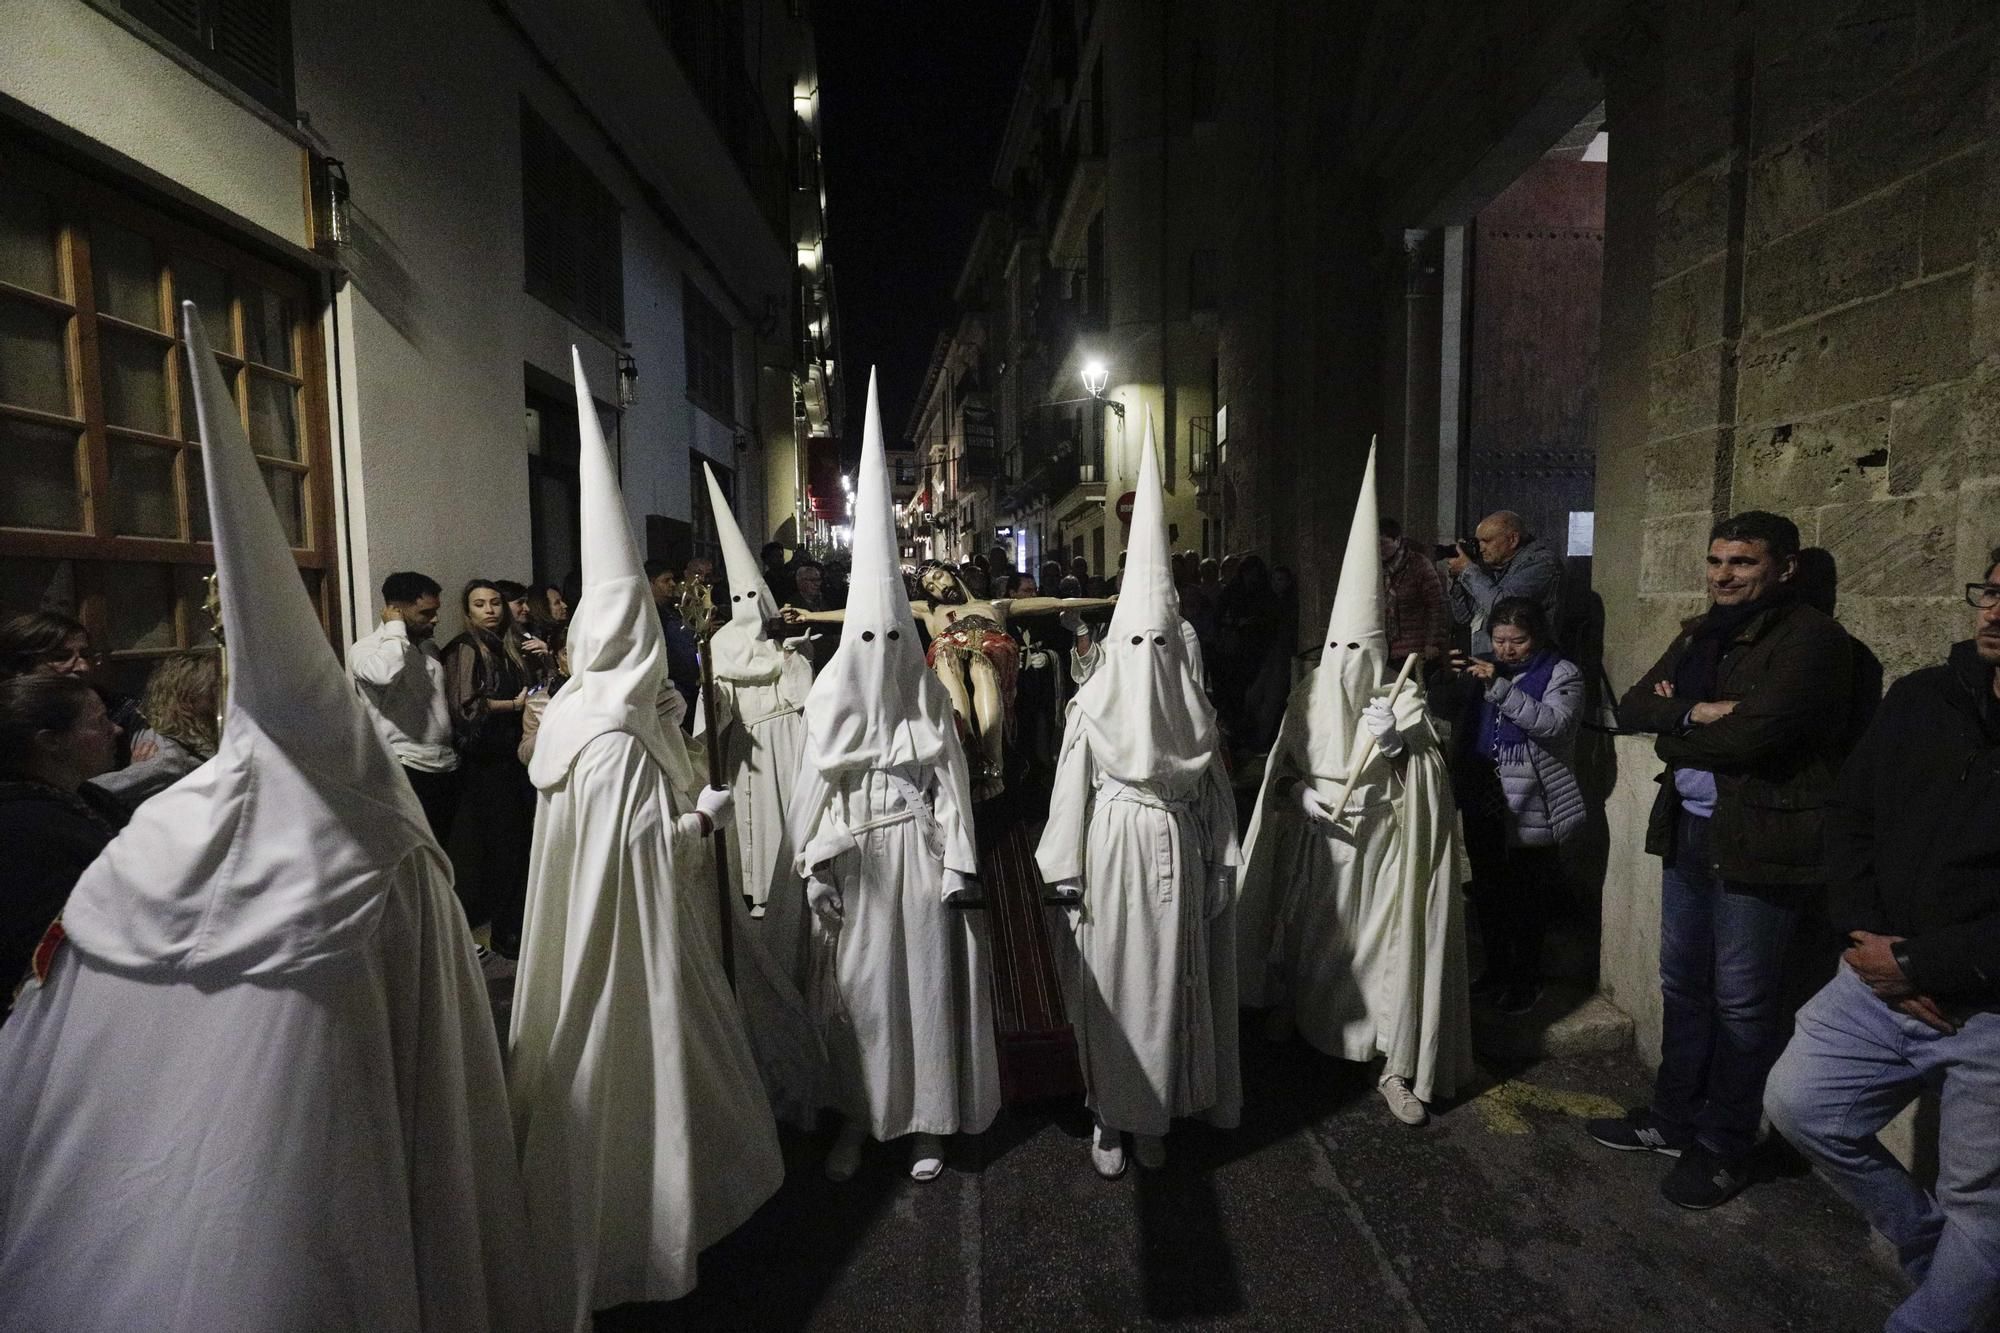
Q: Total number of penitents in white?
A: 6